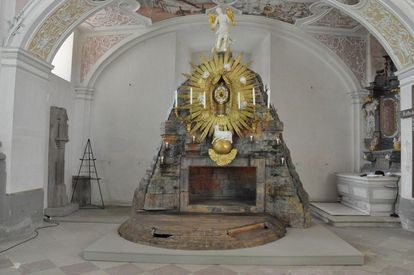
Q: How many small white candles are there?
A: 6